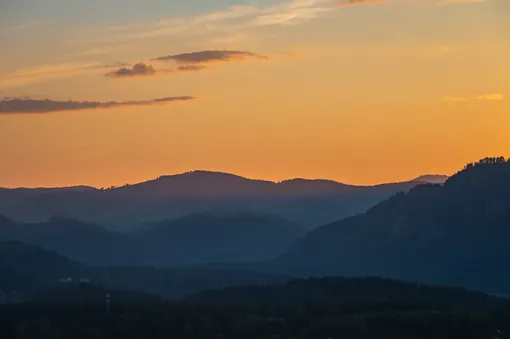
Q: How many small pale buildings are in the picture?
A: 2